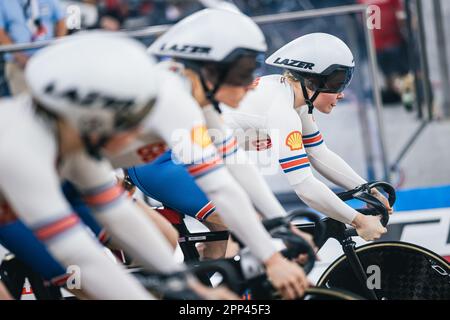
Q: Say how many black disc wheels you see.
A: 2